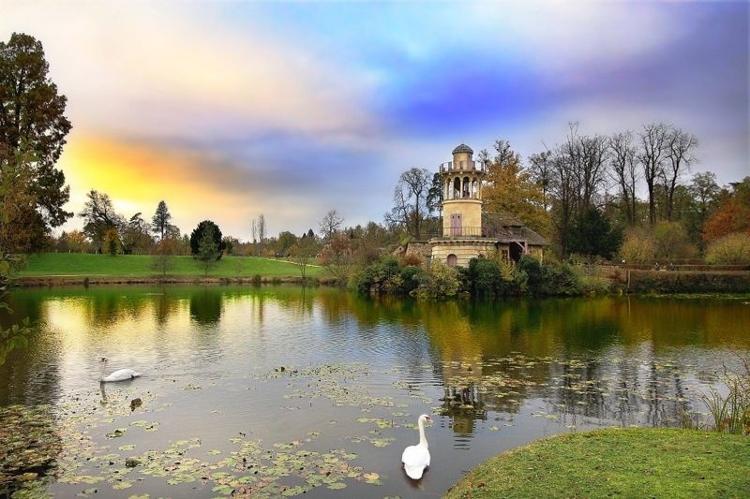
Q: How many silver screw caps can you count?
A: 0